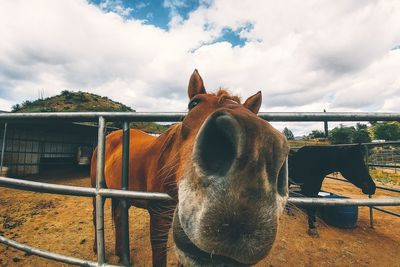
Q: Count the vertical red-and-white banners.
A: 0